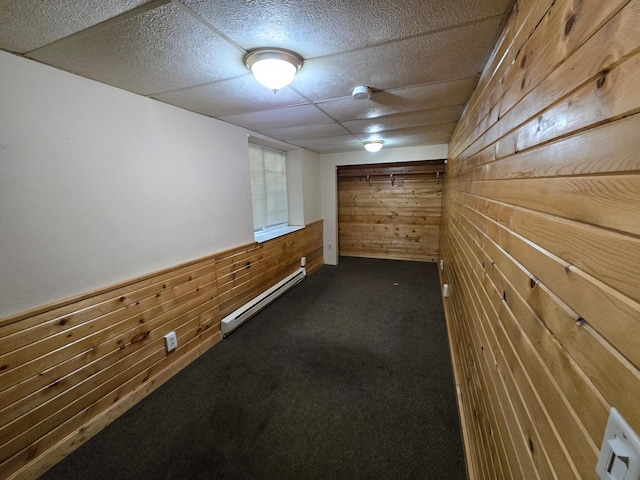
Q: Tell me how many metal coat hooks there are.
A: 3